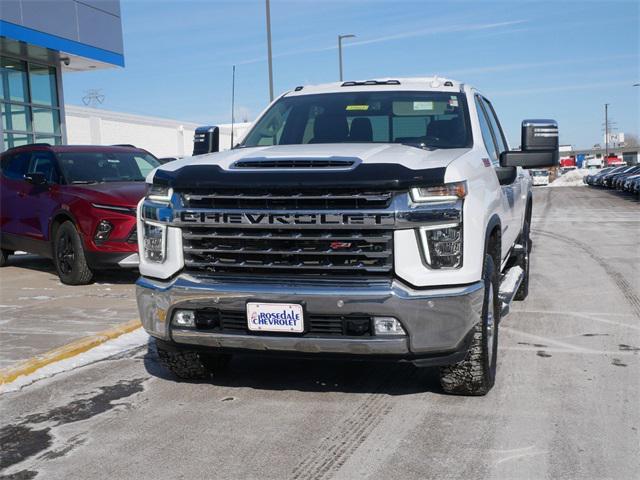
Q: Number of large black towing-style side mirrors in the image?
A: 2